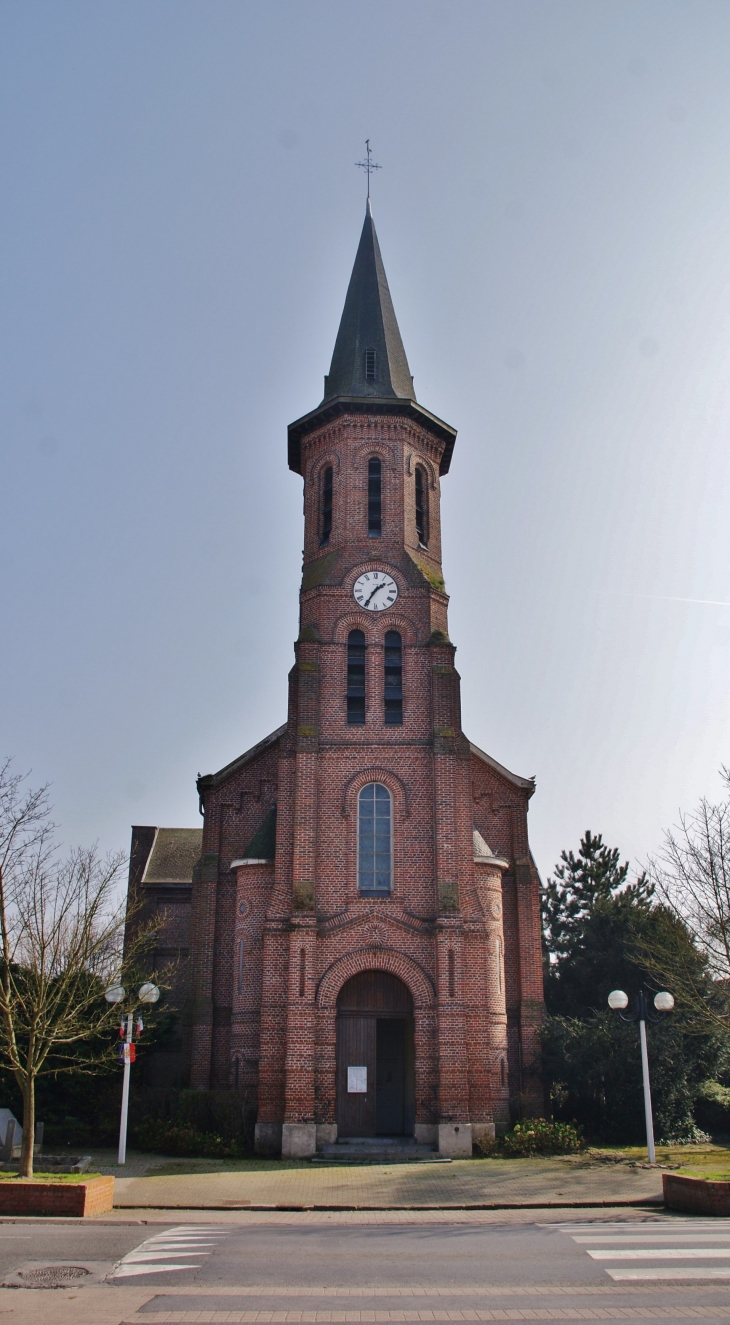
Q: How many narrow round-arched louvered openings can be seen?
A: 5